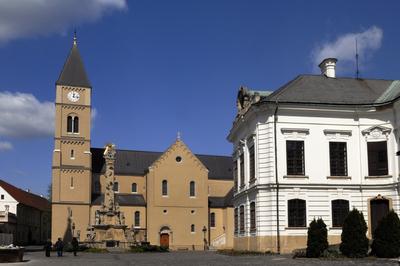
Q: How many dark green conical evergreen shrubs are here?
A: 3